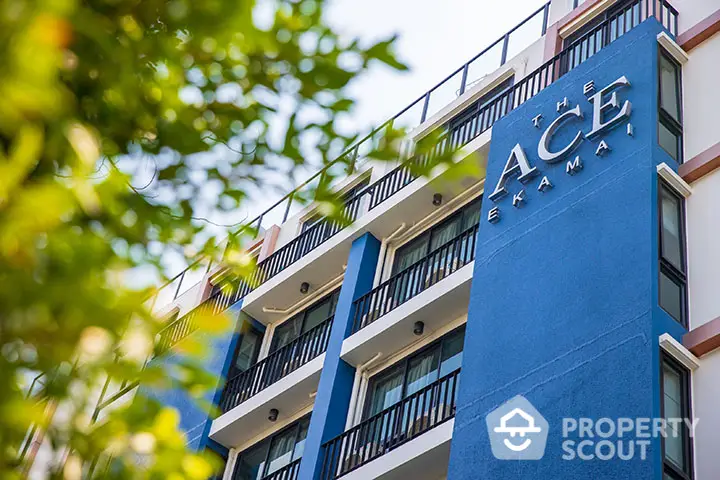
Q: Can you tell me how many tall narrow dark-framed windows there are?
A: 3